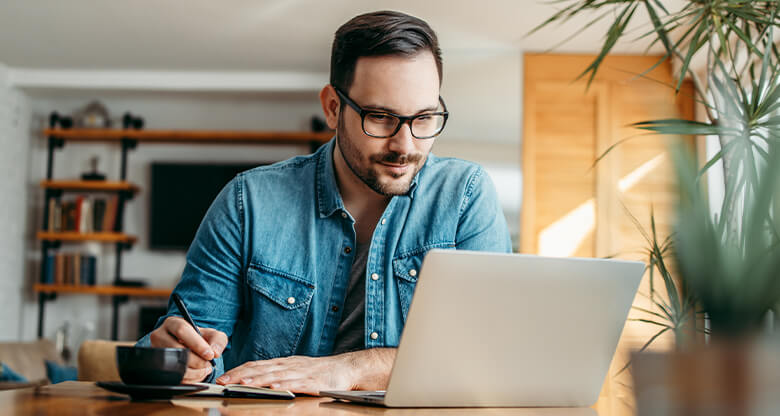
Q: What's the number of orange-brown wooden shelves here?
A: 4